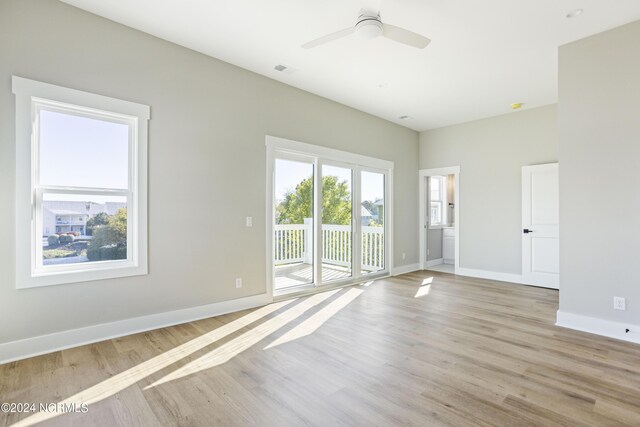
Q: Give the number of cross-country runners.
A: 0